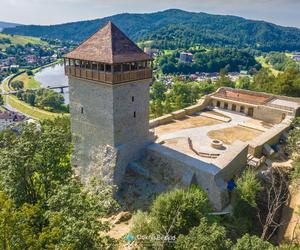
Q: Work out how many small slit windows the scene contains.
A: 3